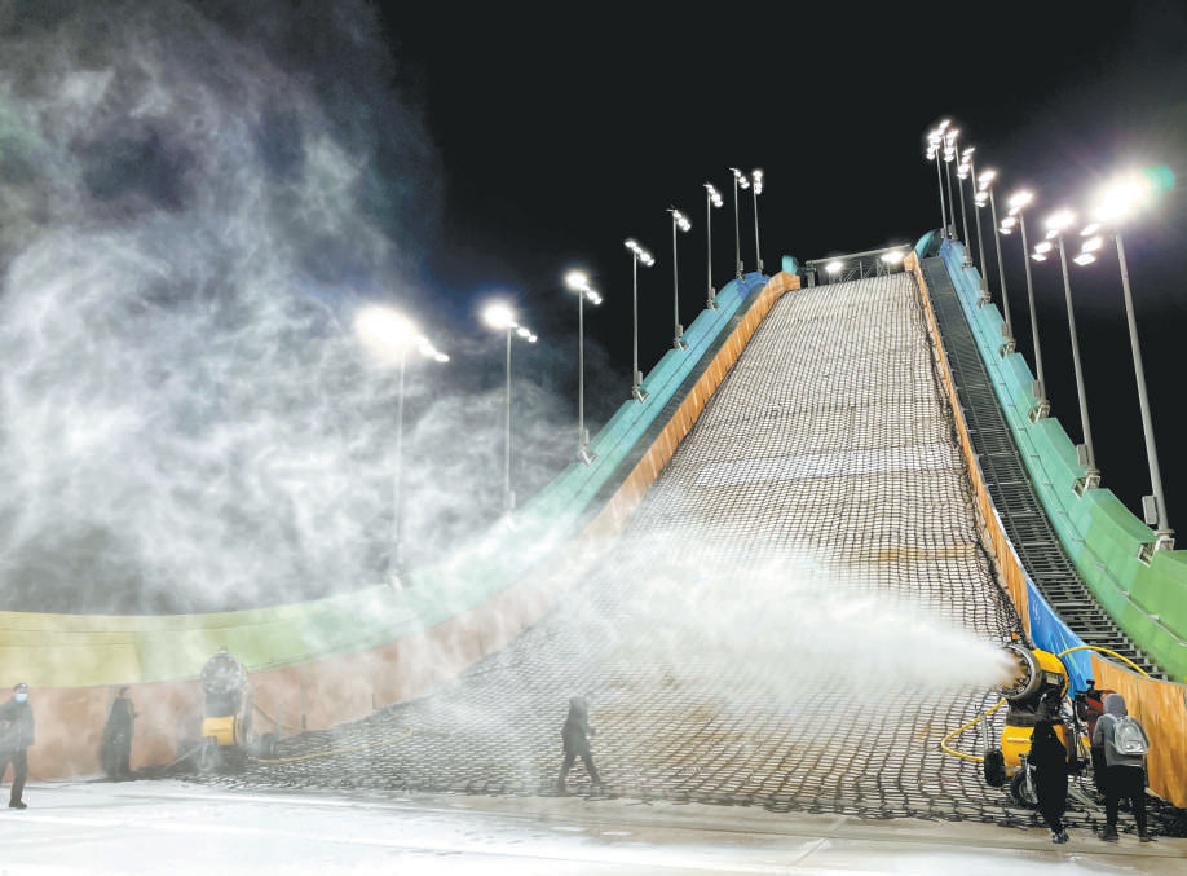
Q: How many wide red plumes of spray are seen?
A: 0